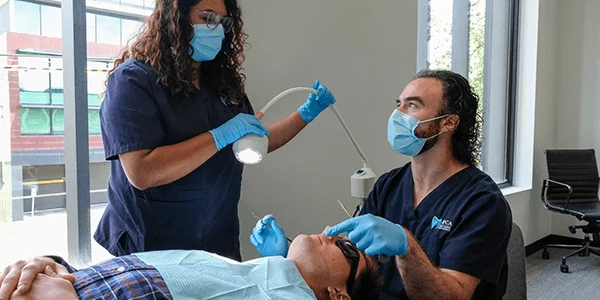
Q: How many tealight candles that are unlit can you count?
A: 0